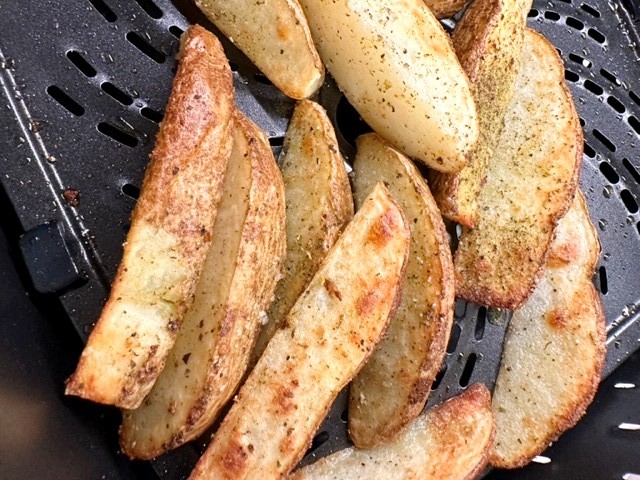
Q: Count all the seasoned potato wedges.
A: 12